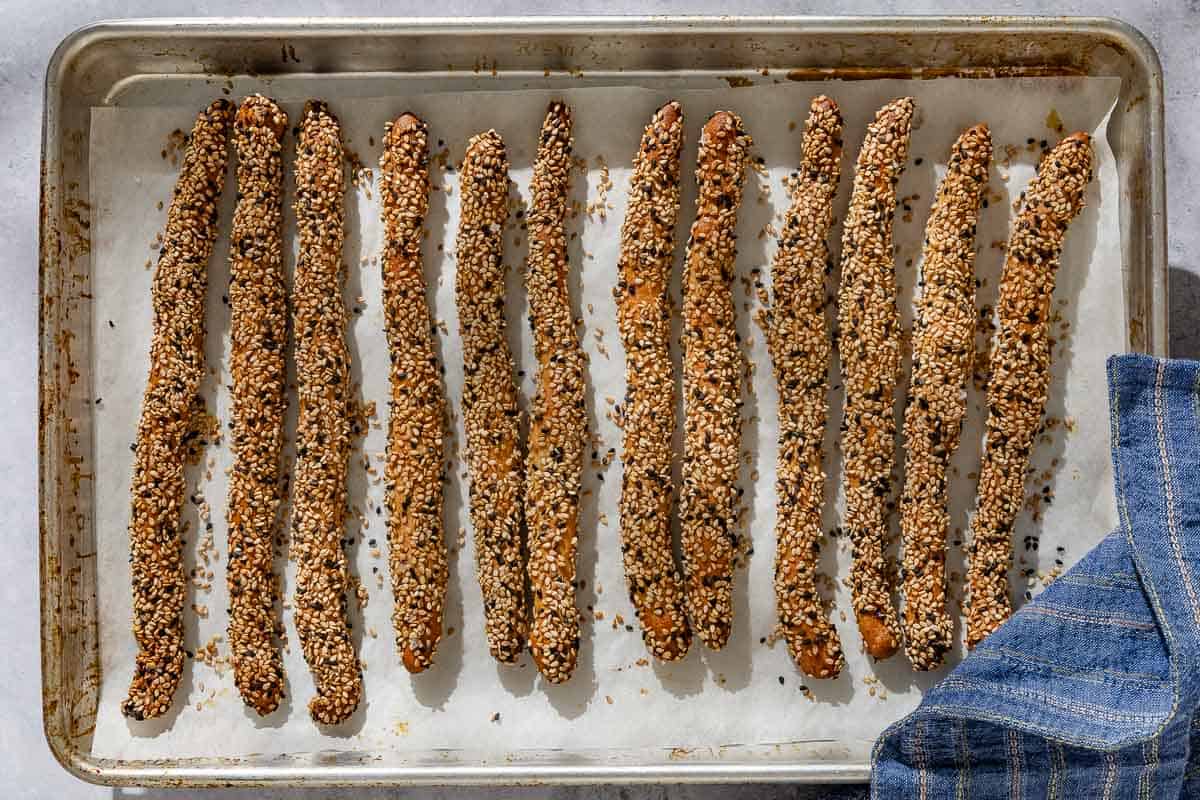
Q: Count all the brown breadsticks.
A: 12